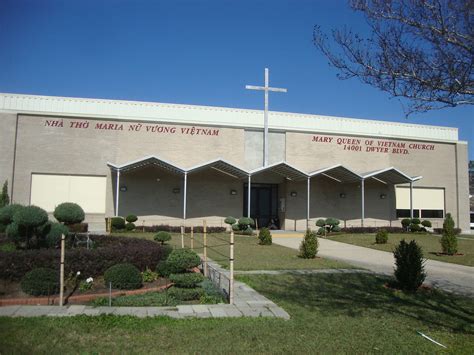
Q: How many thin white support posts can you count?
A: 6